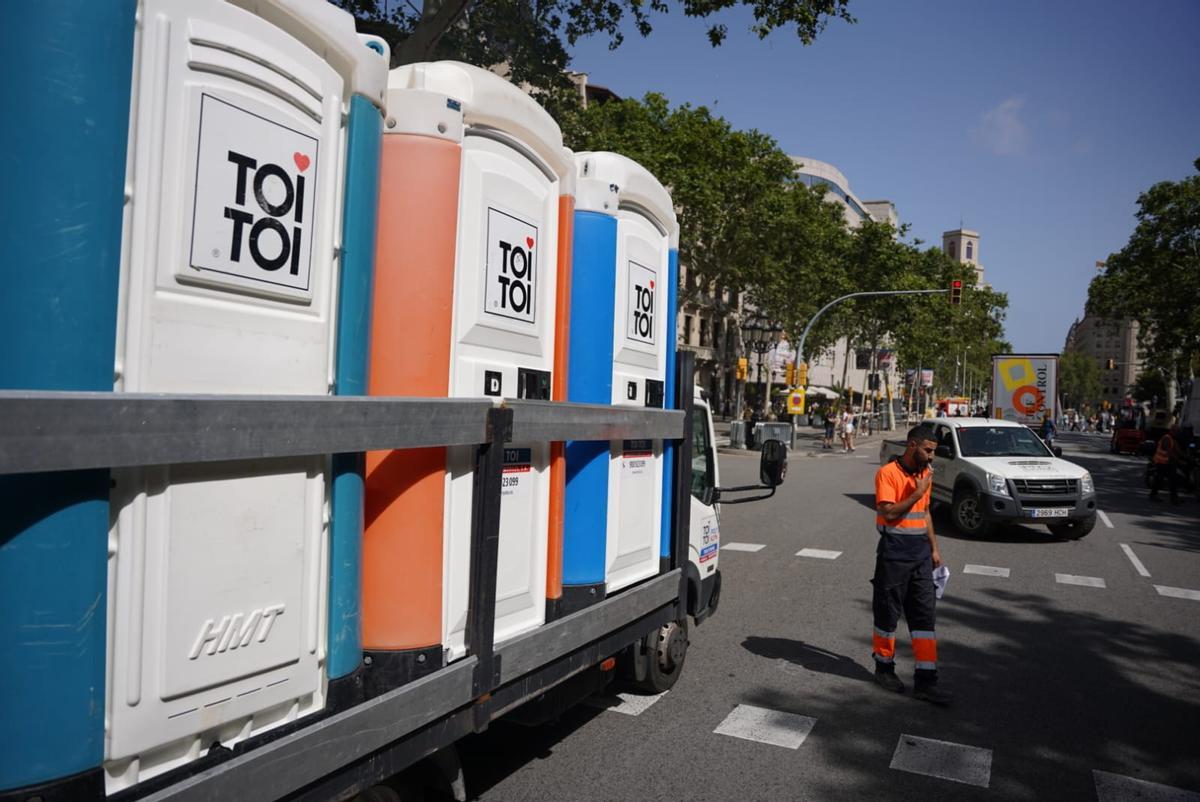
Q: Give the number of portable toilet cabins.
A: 3